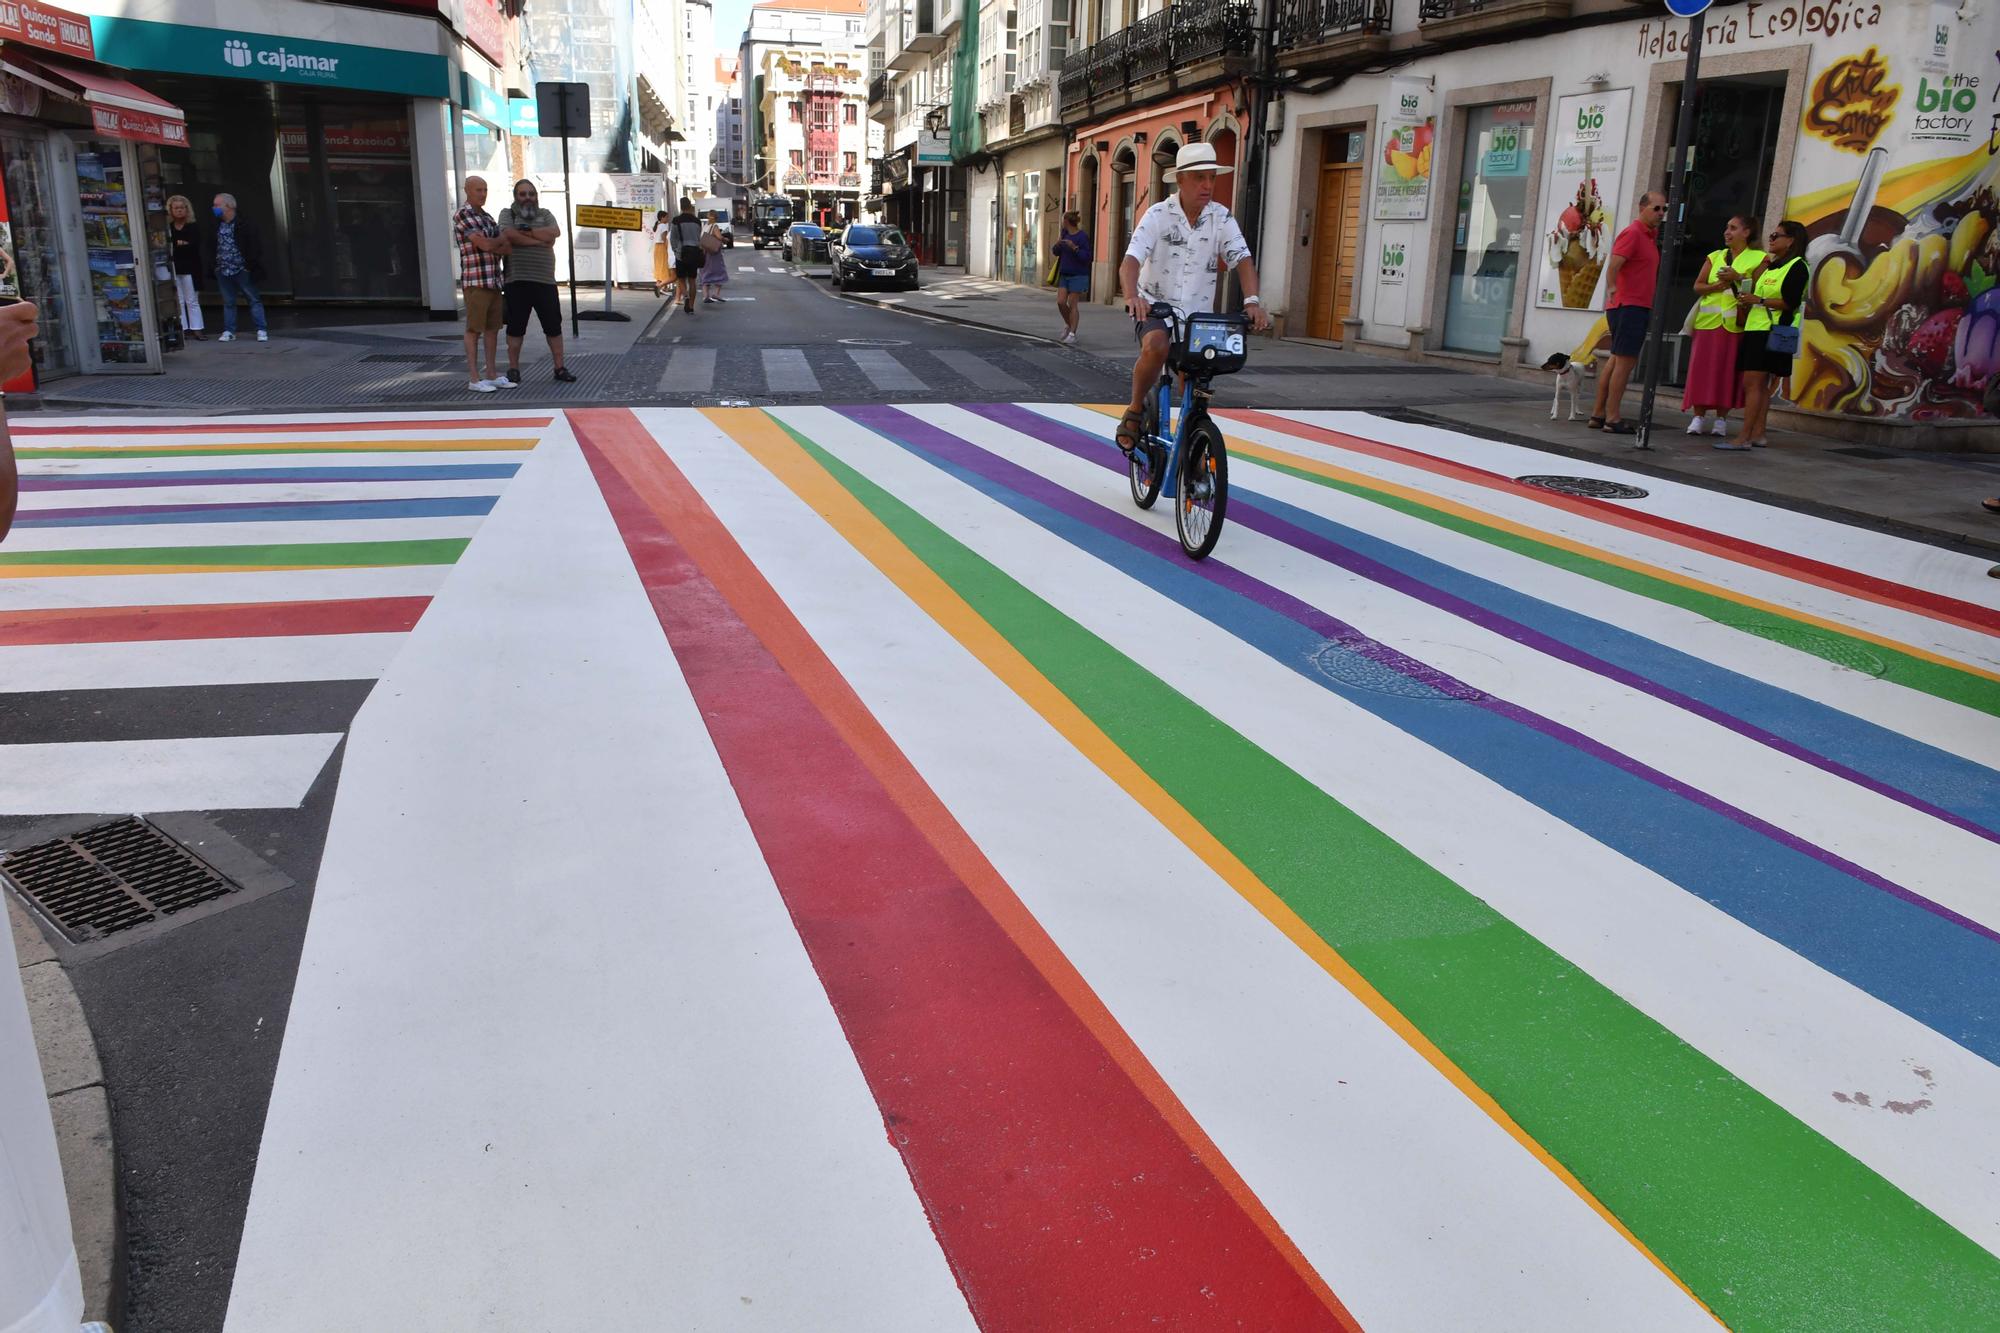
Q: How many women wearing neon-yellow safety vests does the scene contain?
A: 2